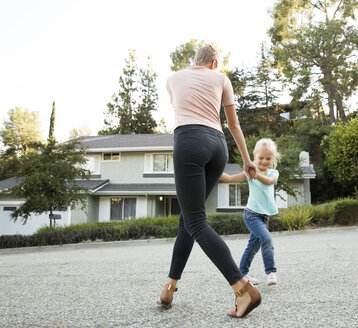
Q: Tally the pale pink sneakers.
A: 2